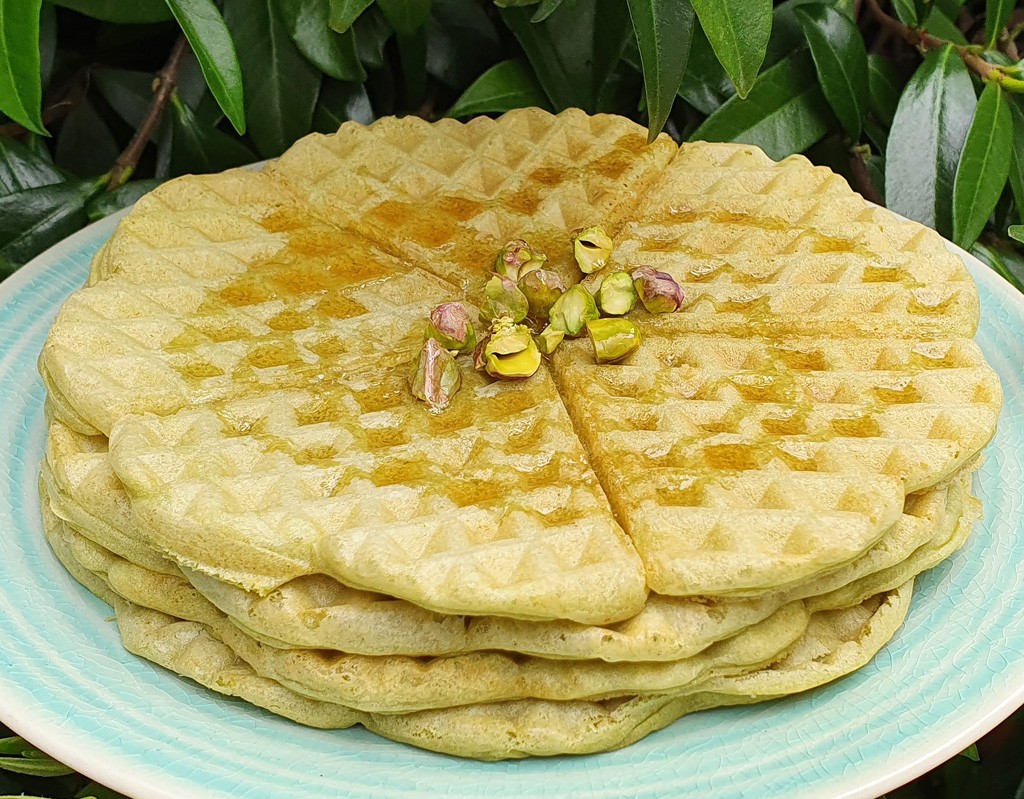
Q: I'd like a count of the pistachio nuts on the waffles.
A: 12